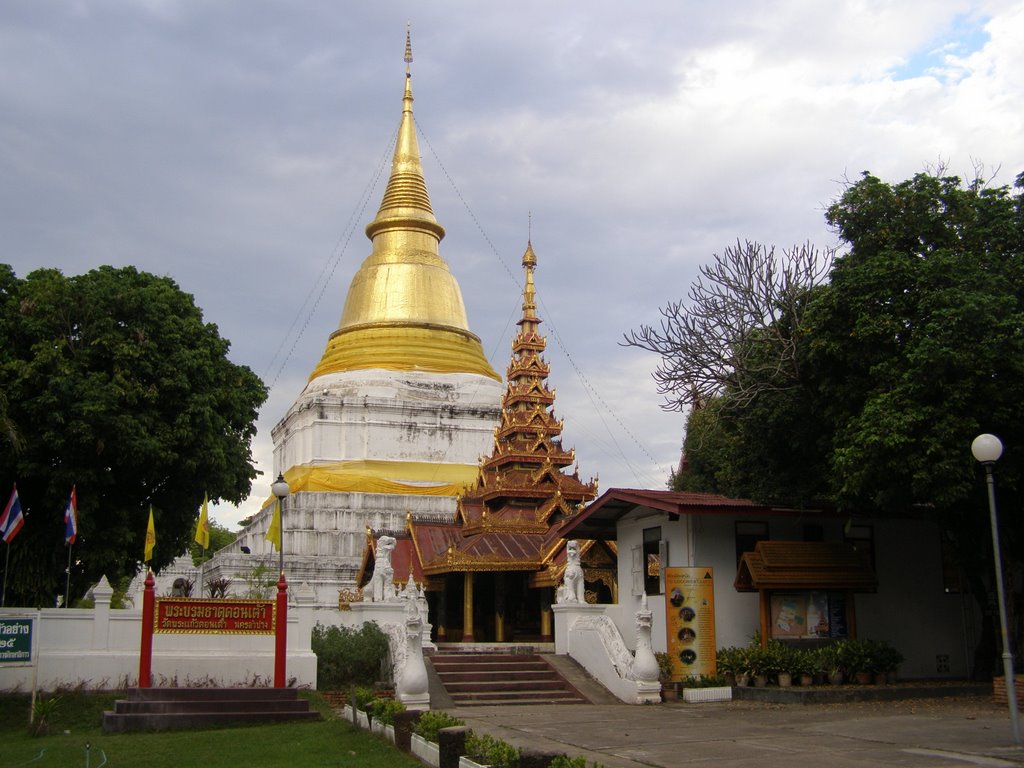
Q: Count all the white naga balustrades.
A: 2